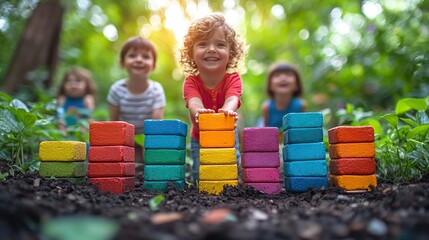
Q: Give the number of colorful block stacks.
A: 7